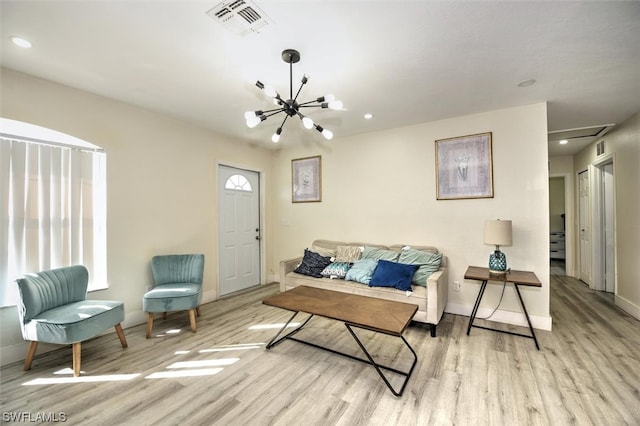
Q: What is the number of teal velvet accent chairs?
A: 2